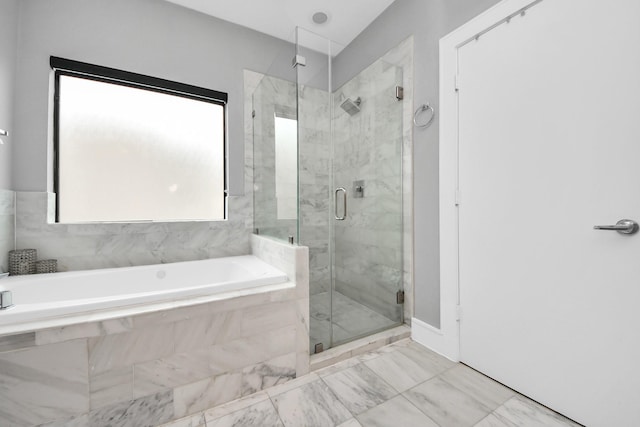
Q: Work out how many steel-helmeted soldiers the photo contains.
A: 0